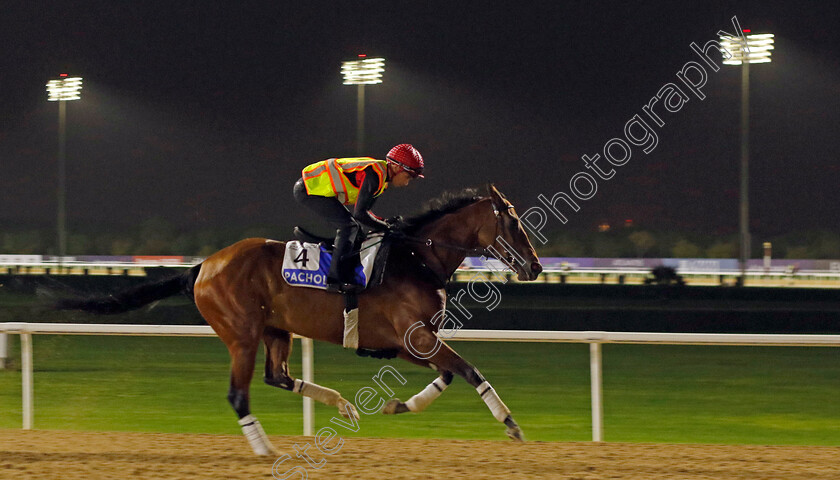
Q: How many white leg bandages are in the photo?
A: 4